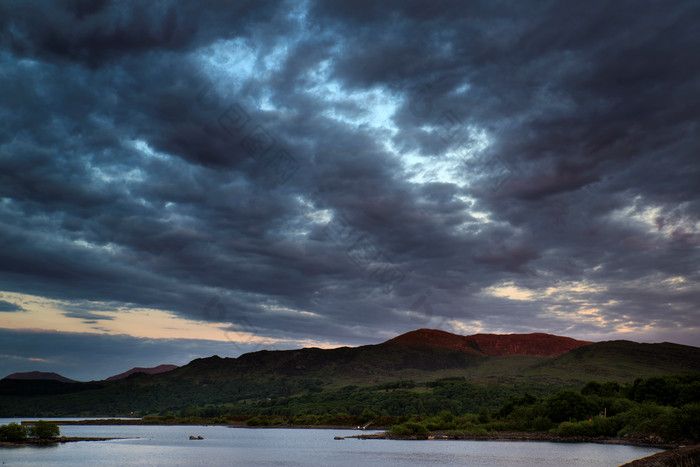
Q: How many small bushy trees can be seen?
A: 2